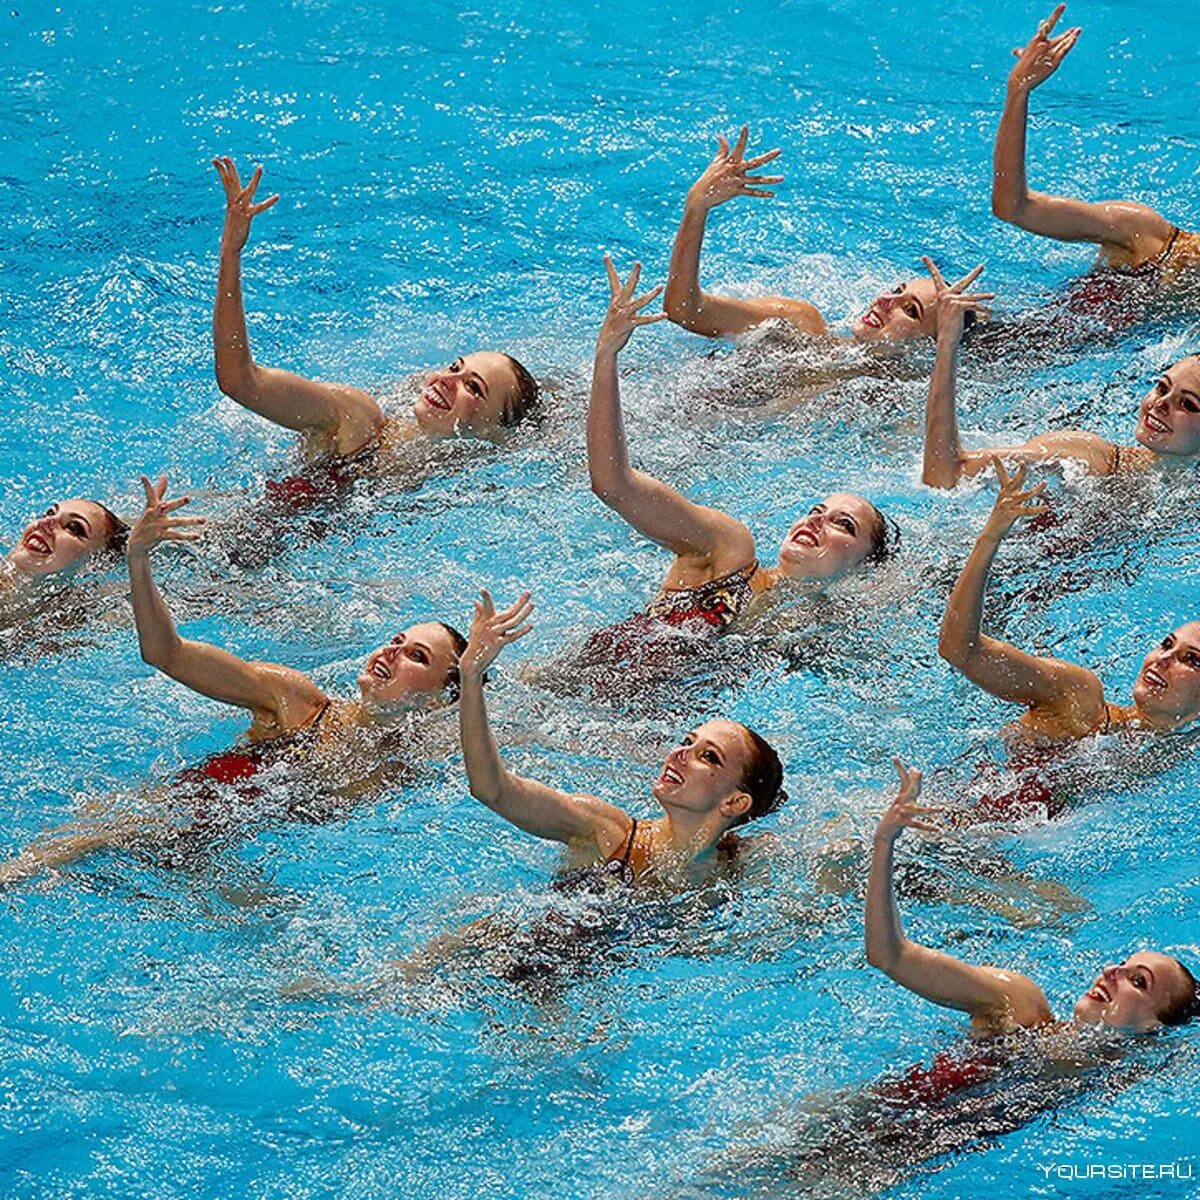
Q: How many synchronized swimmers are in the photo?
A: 10